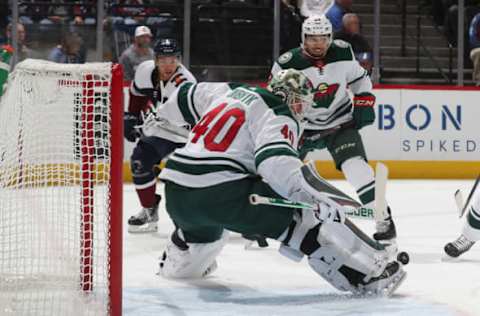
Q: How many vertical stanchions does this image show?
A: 6